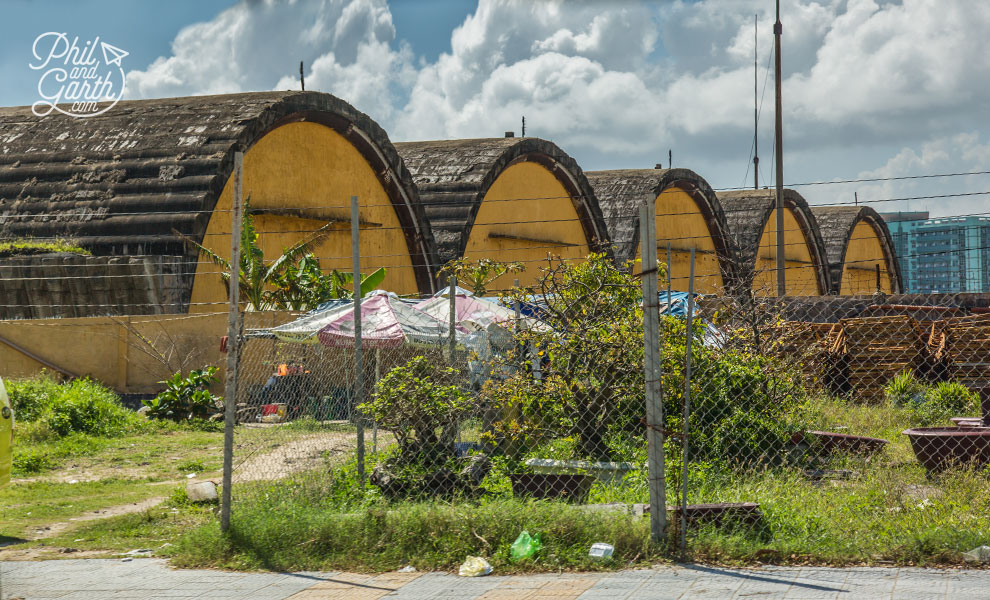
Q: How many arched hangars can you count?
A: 5